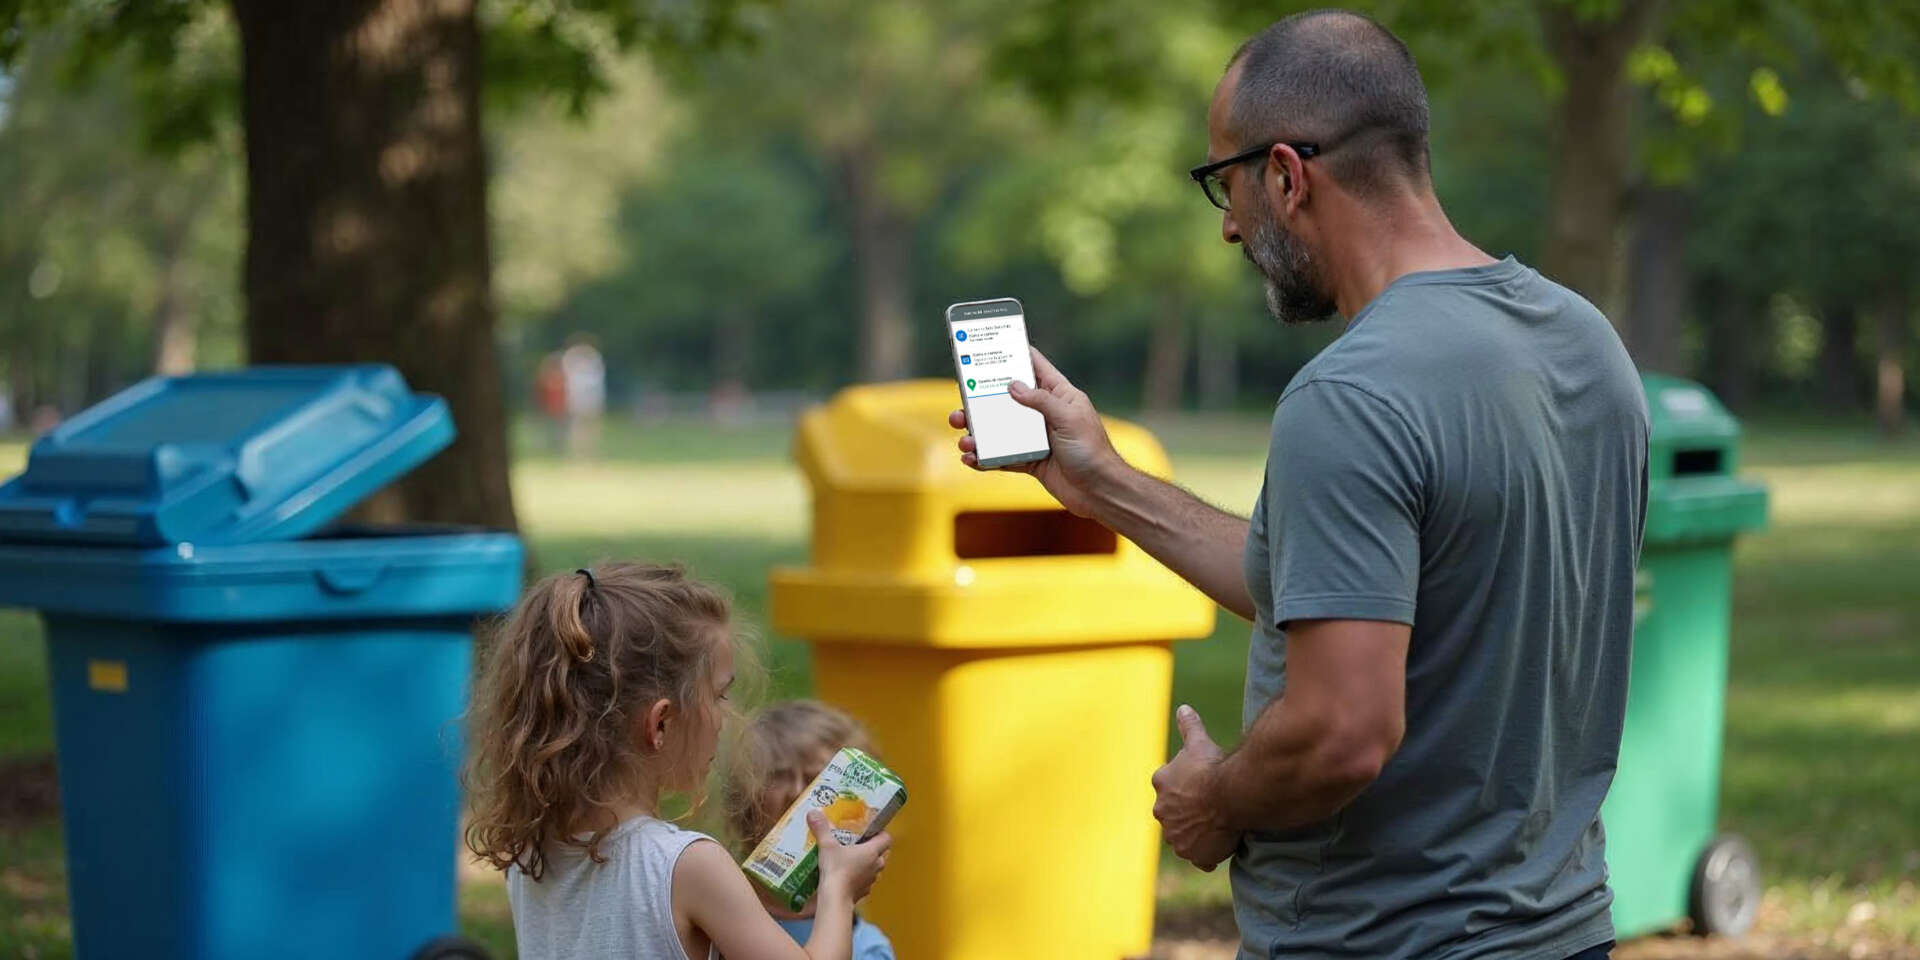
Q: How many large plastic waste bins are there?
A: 3